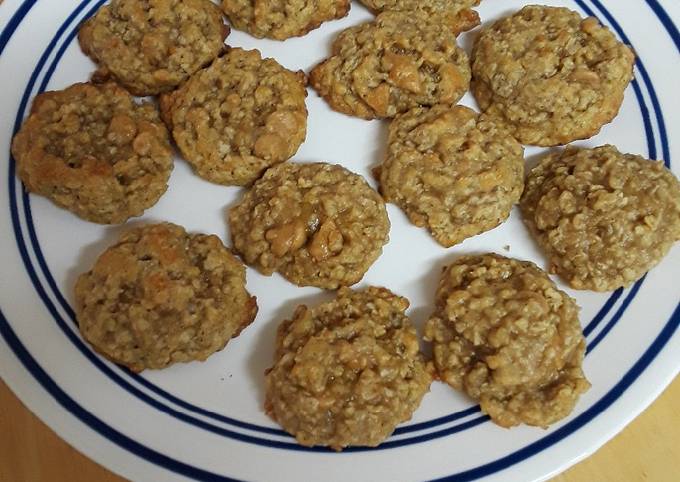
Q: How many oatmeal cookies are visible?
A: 13